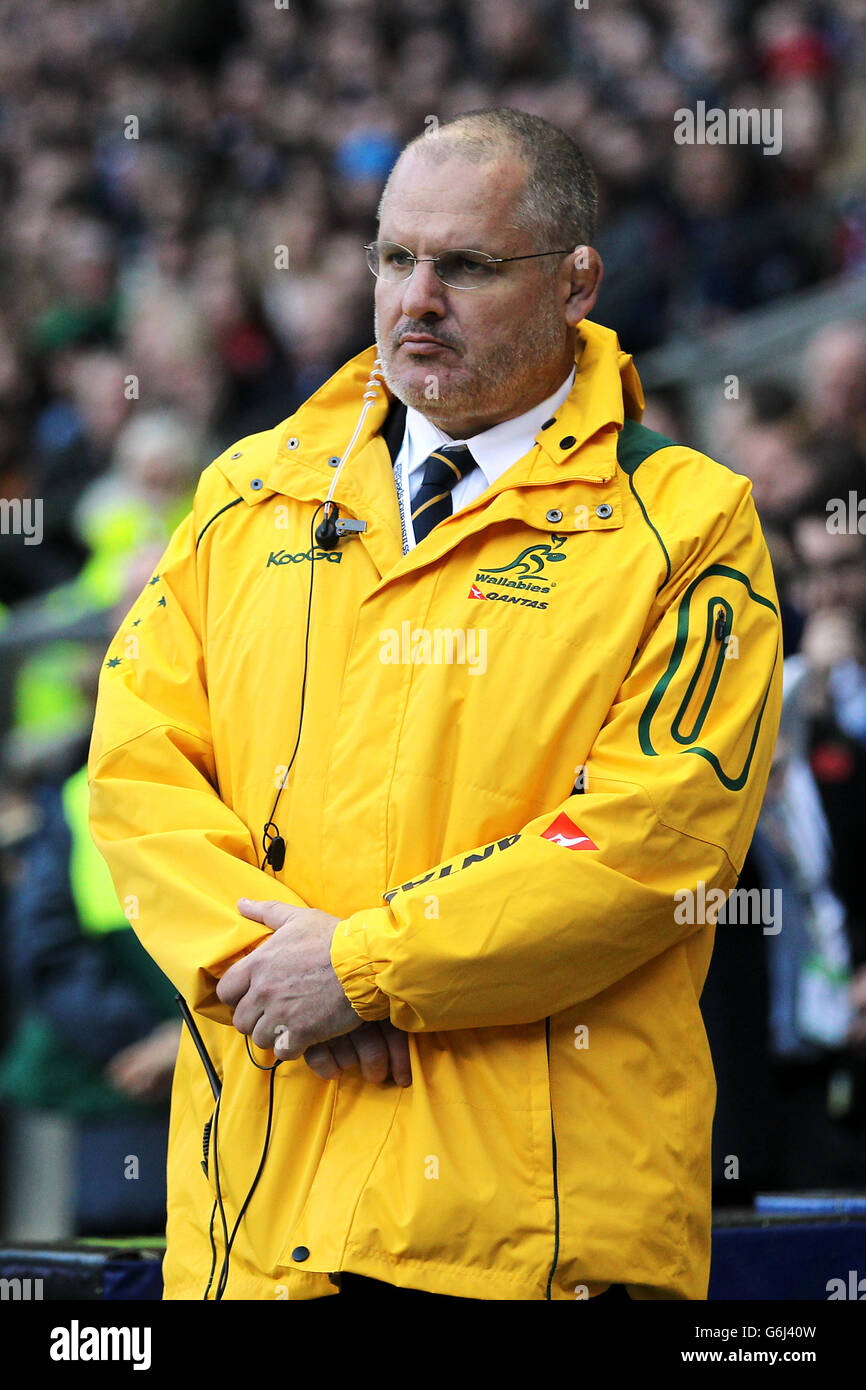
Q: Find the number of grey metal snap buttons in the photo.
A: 6